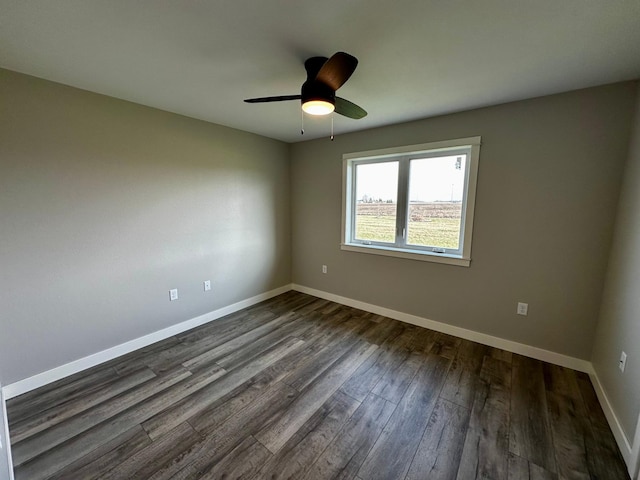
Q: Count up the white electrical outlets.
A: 5